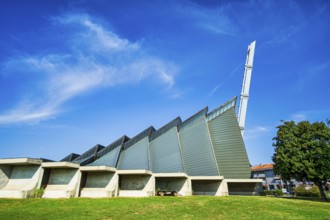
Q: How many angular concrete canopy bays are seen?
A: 7